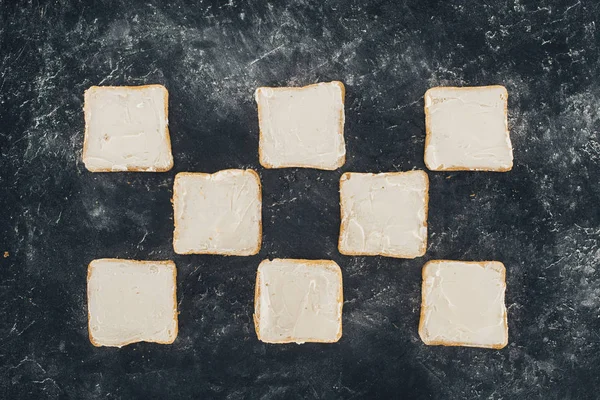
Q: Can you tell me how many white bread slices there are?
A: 8